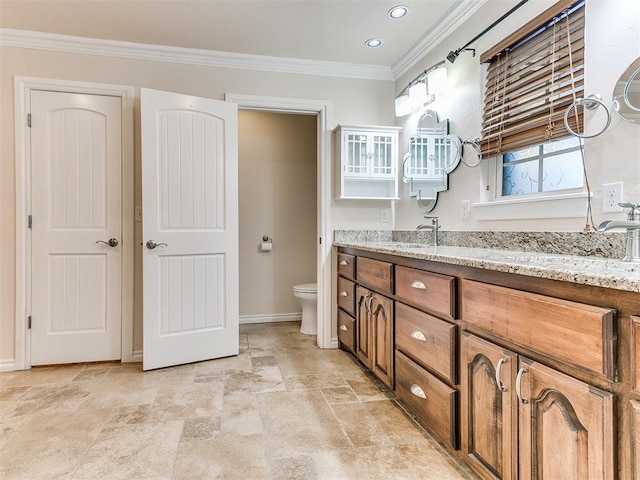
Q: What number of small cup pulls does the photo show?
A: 6